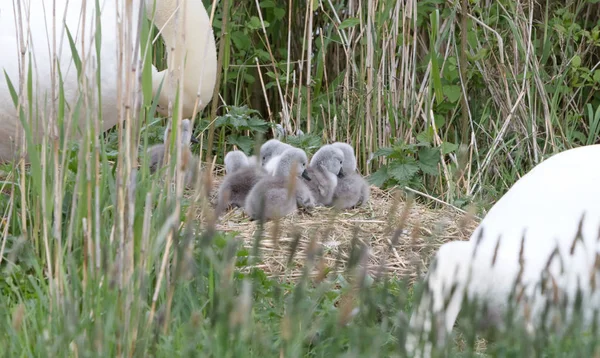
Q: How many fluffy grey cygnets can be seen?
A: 6